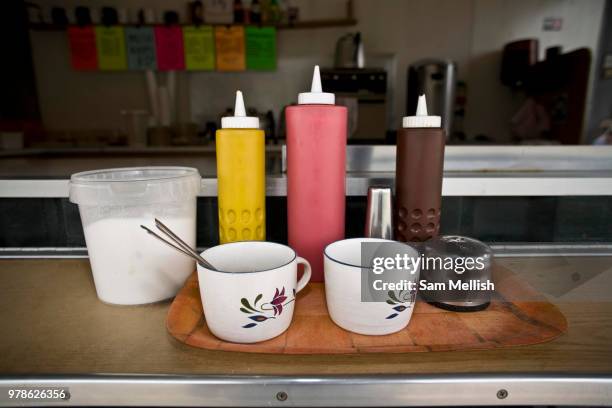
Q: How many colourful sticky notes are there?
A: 7